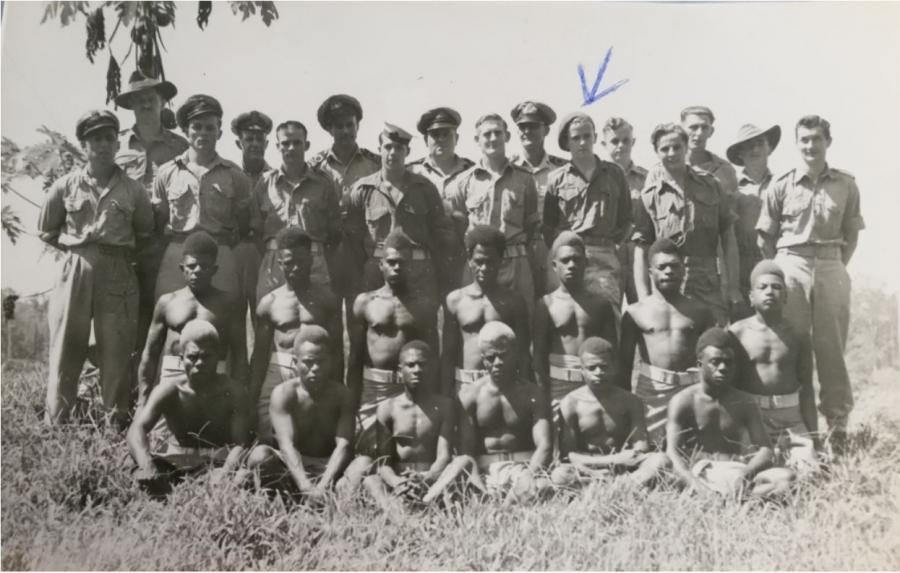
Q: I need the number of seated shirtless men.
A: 6